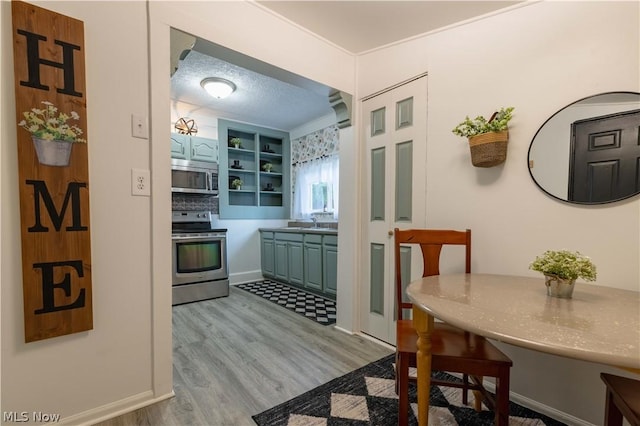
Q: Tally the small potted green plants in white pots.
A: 3